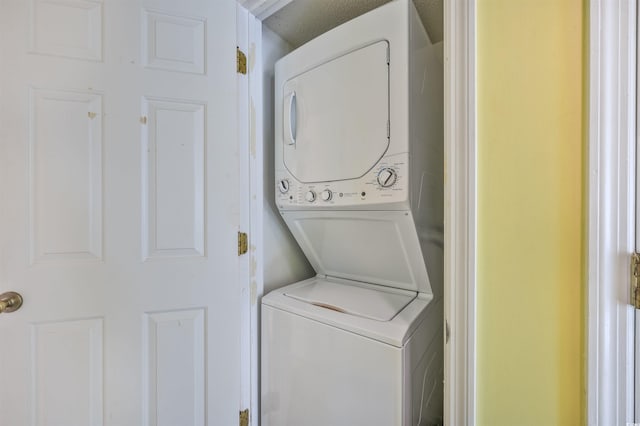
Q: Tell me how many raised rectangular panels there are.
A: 6